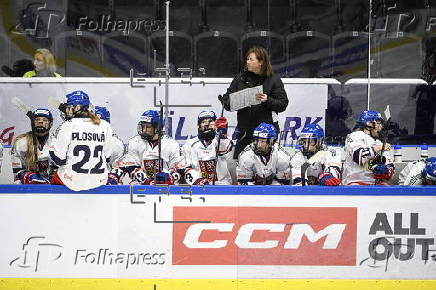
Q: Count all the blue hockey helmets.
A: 9